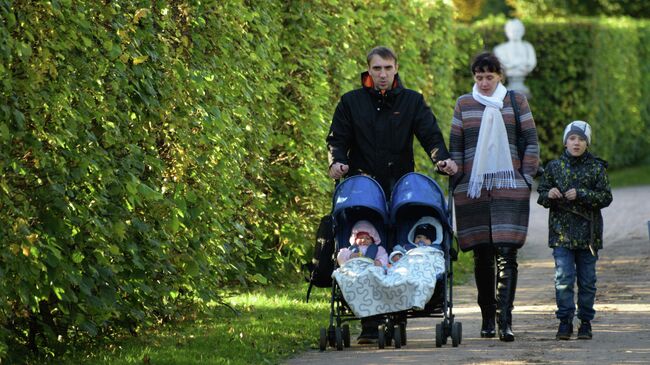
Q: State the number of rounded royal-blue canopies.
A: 2